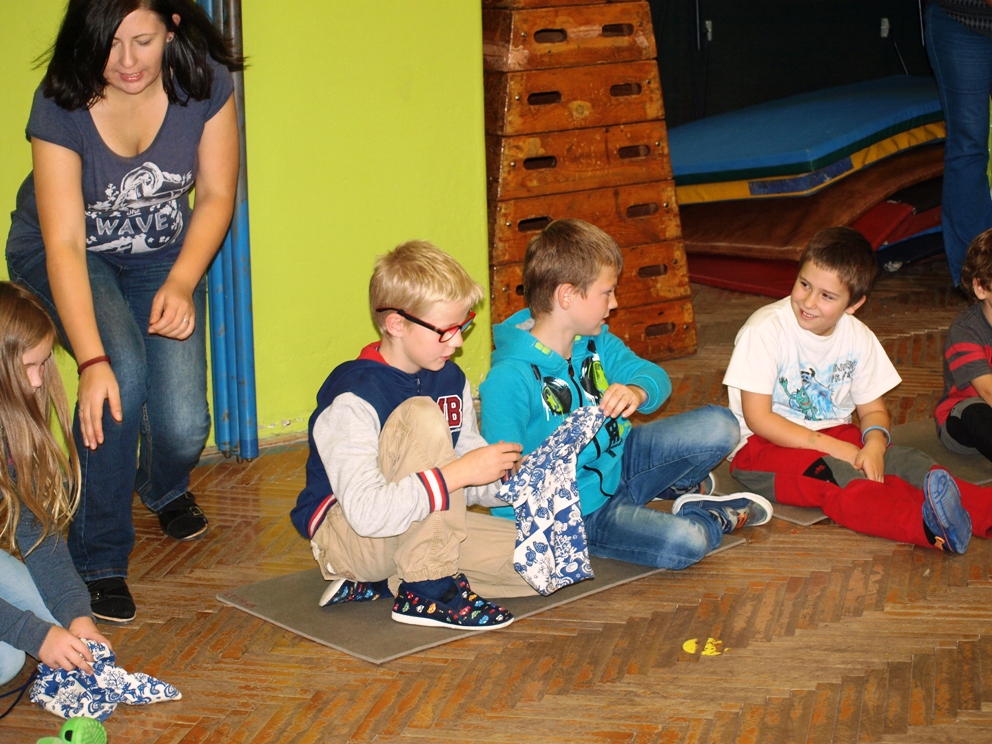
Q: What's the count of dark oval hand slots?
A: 11